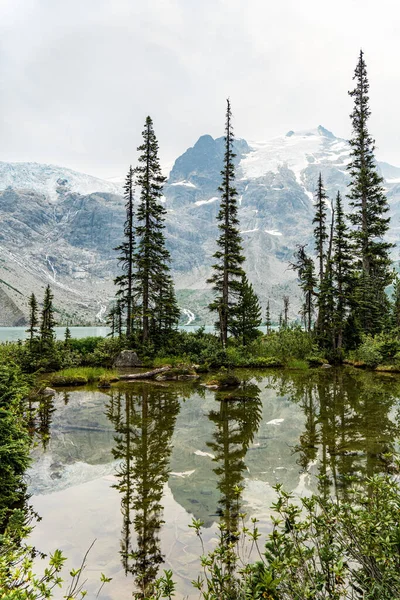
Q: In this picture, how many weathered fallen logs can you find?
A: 1